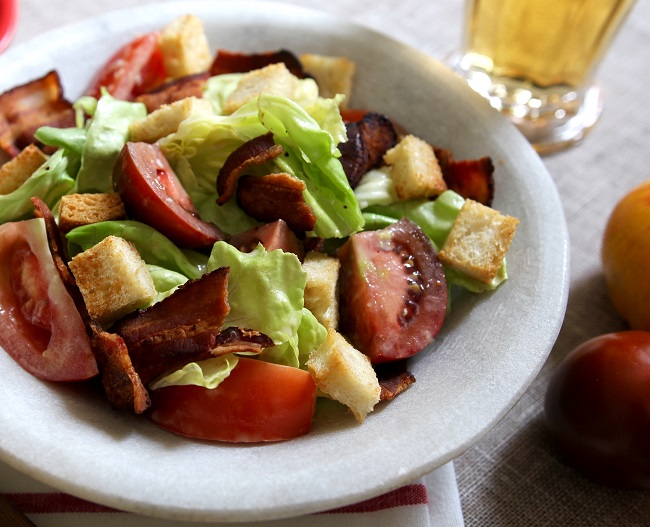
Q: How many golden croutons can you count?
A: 11